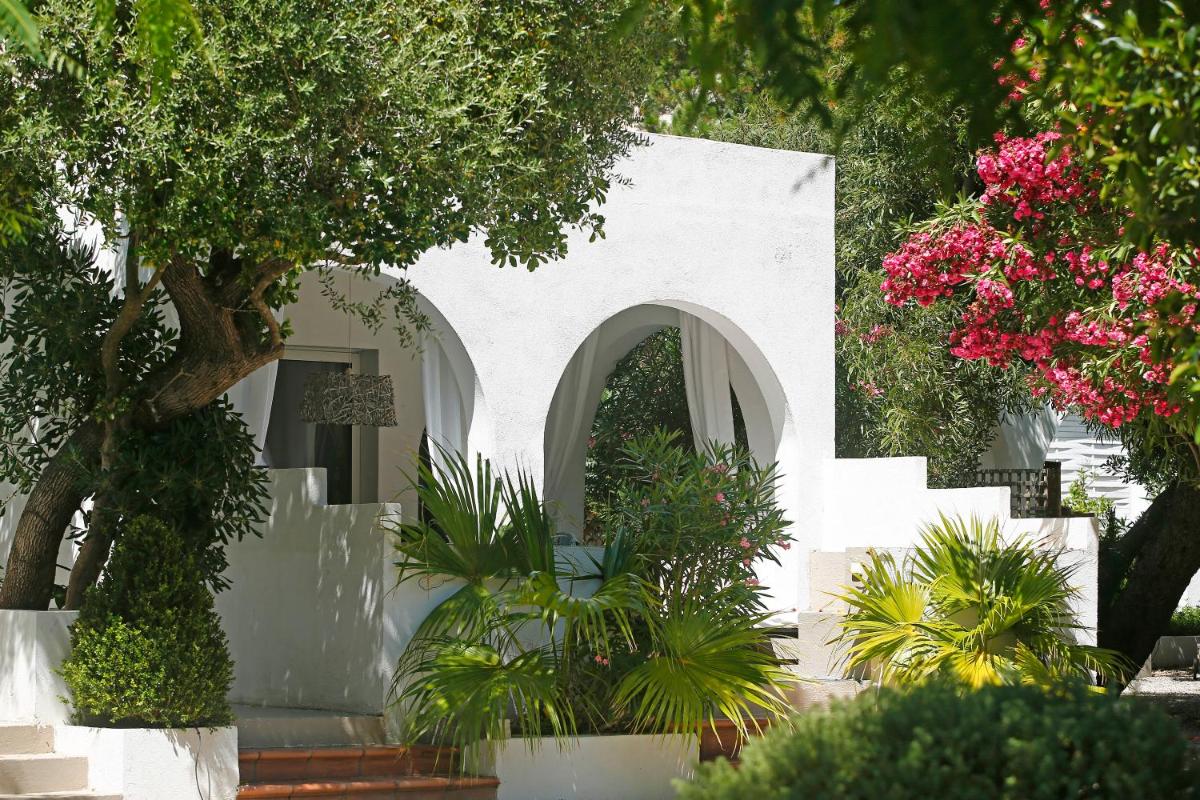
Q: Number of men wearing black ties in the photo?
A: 0